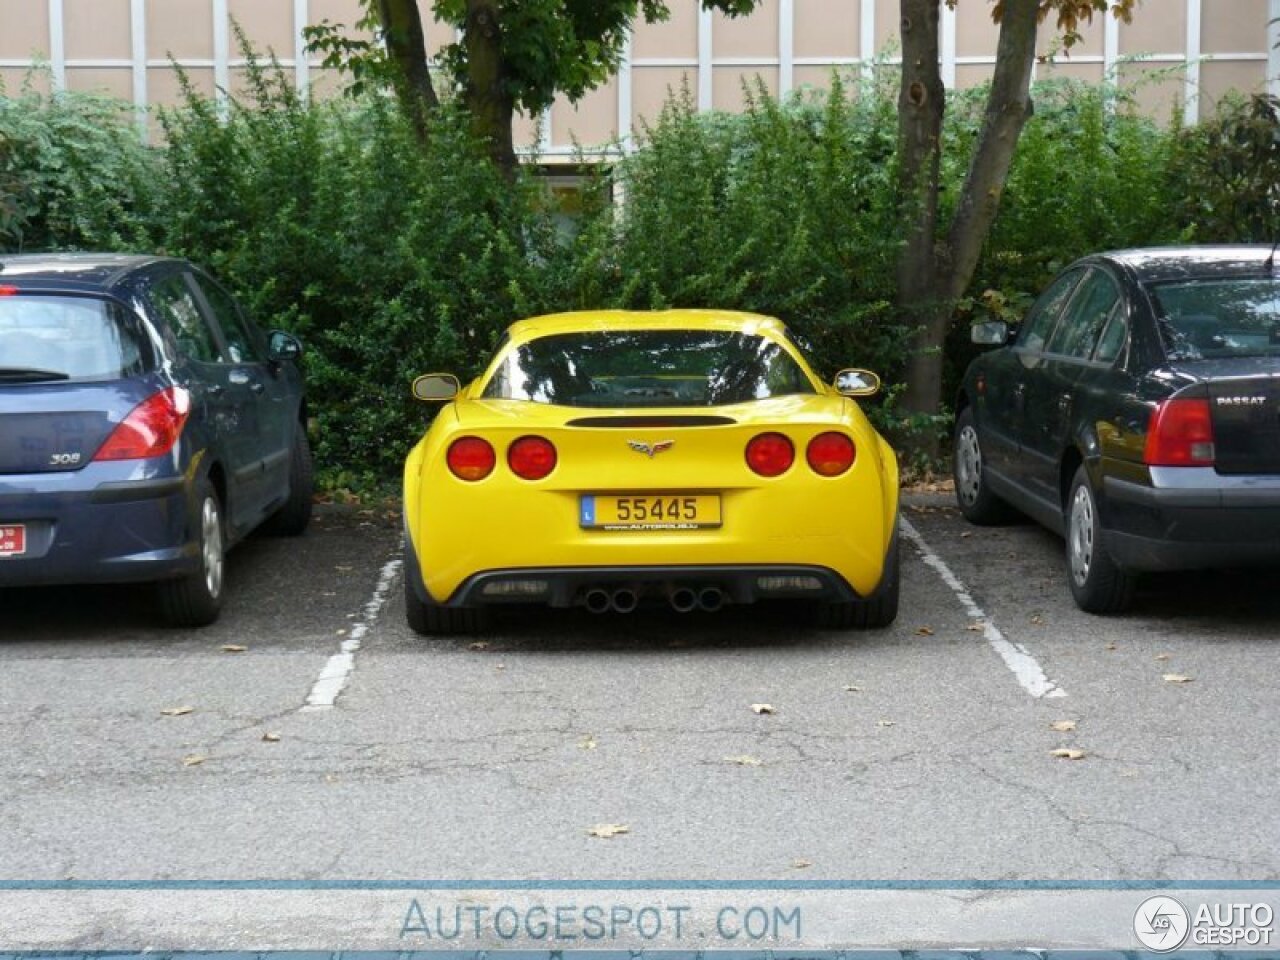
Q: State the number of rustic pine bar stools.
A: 0